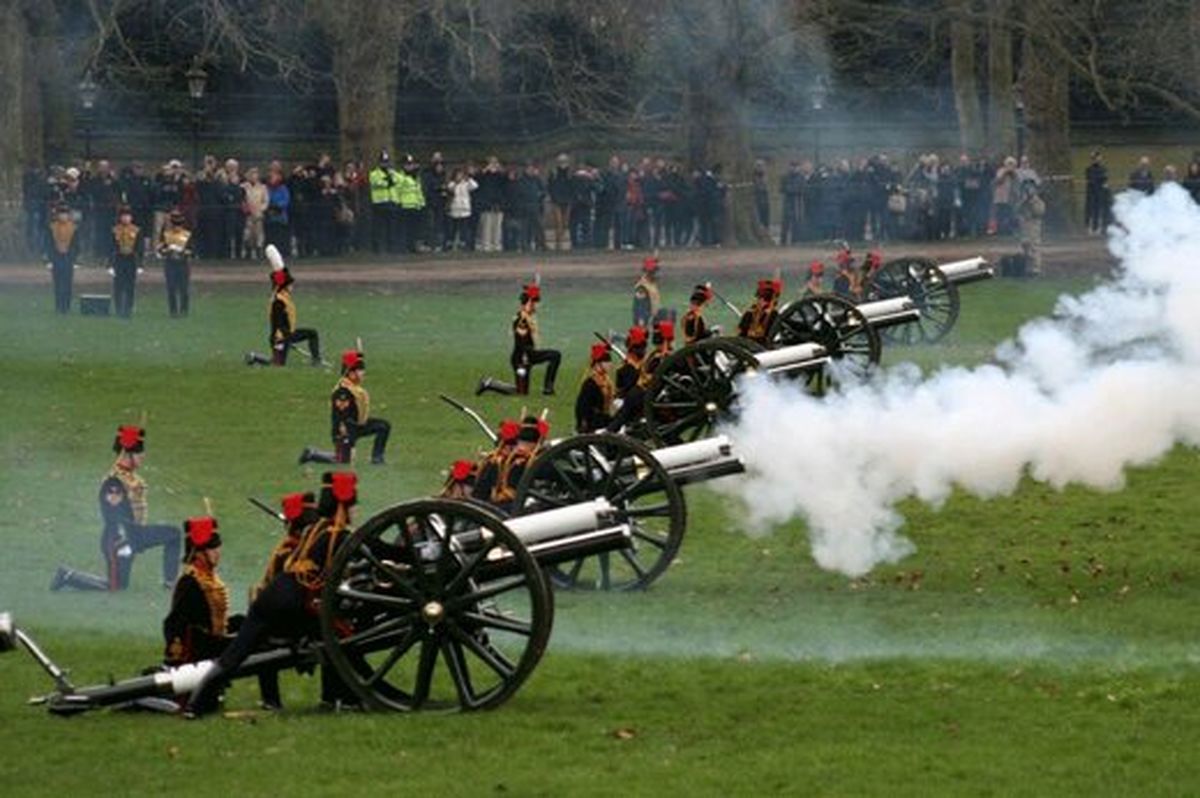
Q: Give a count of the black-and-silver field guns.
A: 5